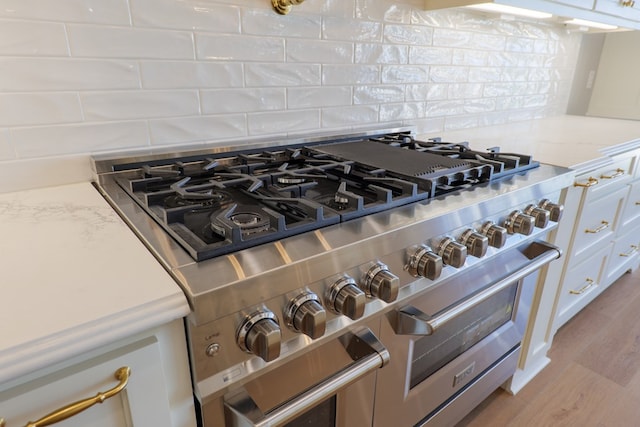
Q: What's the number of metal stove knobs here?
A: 11